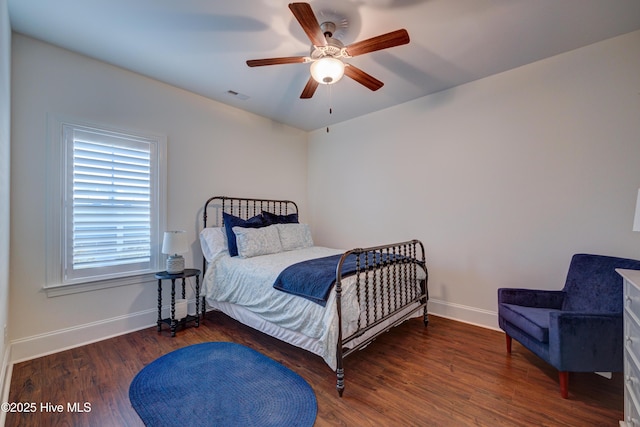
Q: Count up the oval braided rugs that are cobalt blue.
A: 1